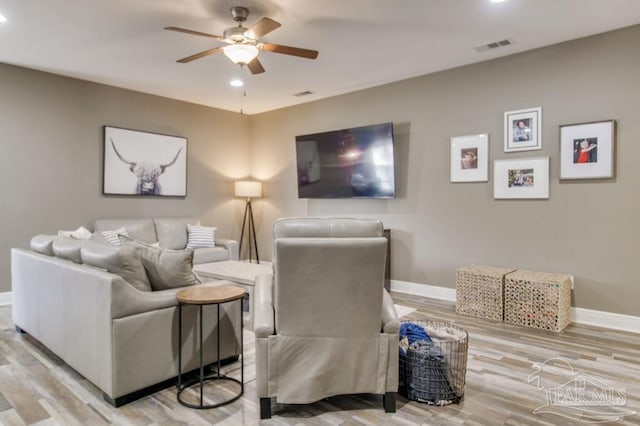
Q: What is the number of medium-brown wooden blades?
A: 5